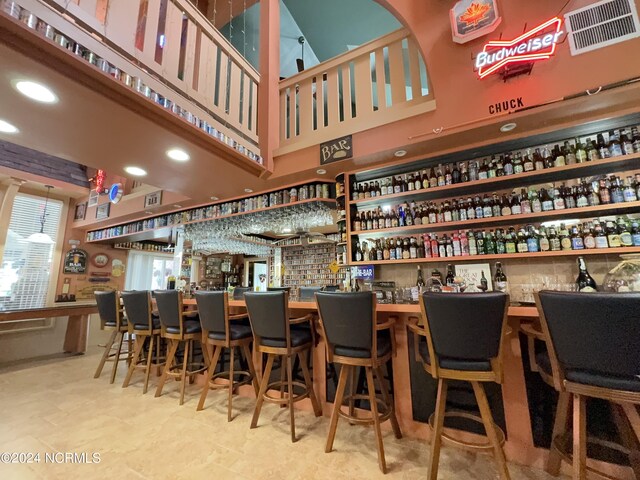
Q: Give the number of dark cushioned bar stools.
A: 8